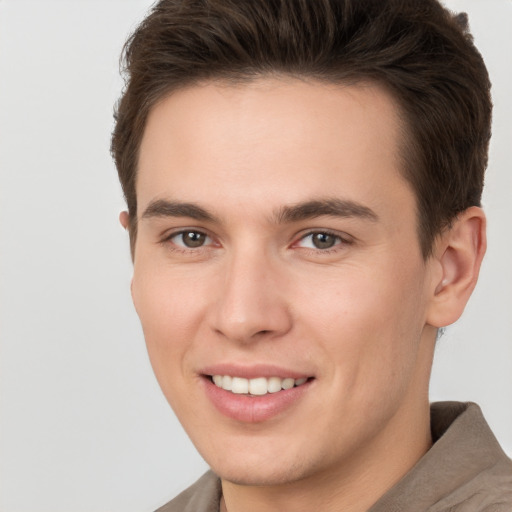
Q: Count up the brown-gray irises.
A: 2